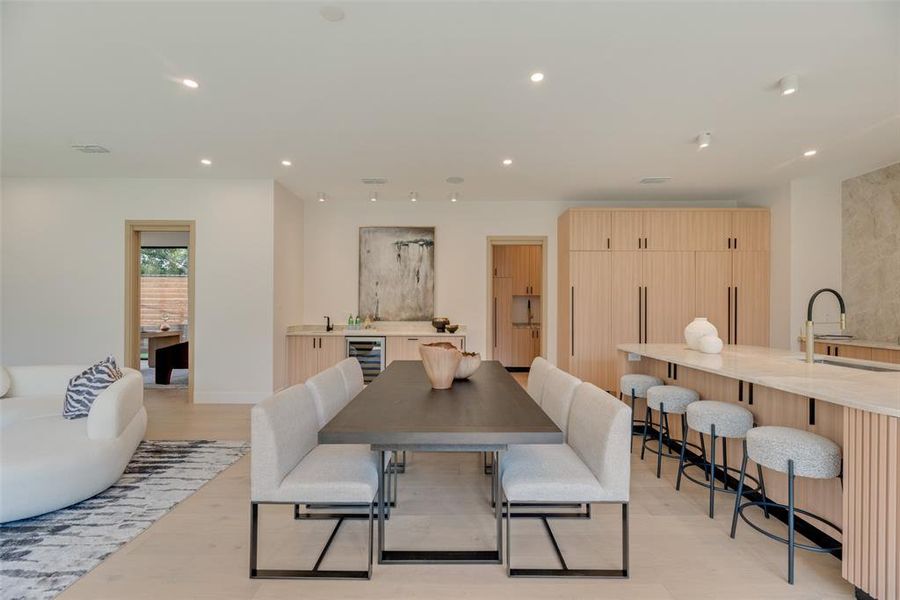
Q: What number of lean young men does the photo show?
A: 0